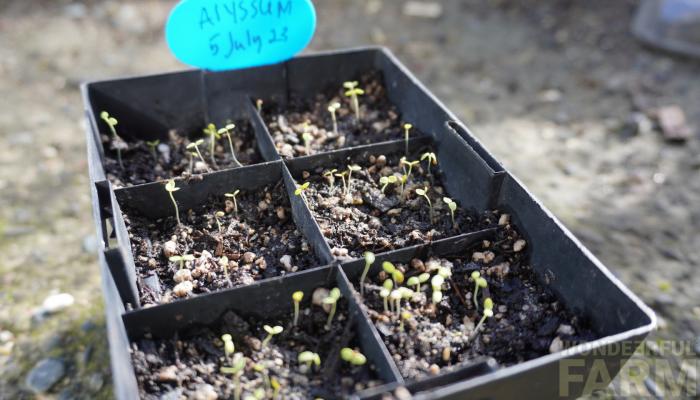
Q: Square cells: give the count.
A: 6